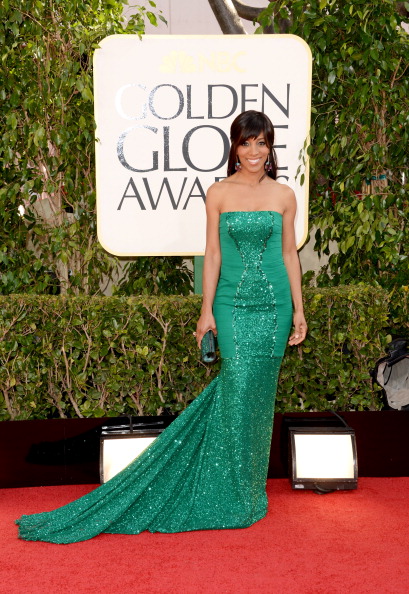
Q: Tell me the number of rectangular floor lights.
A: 2